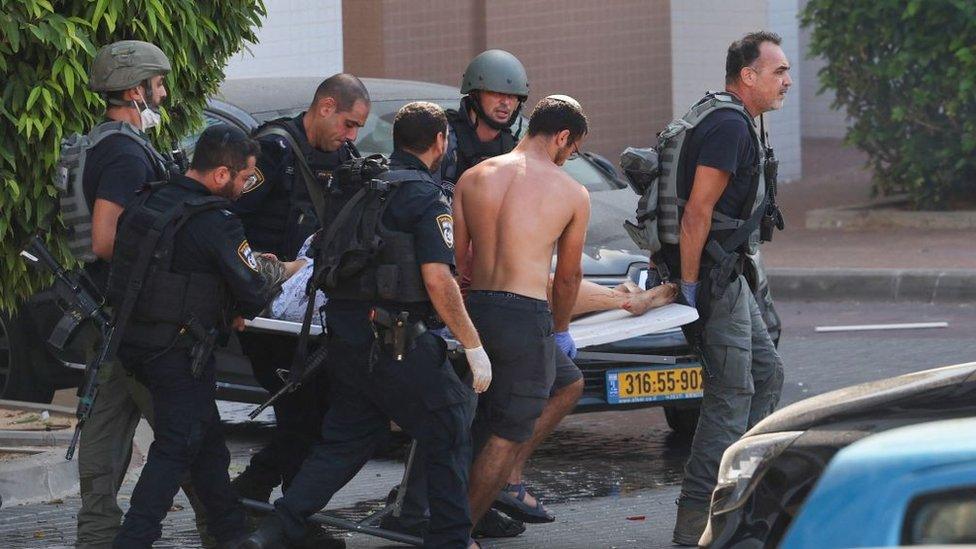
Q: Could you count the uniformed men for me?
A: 6